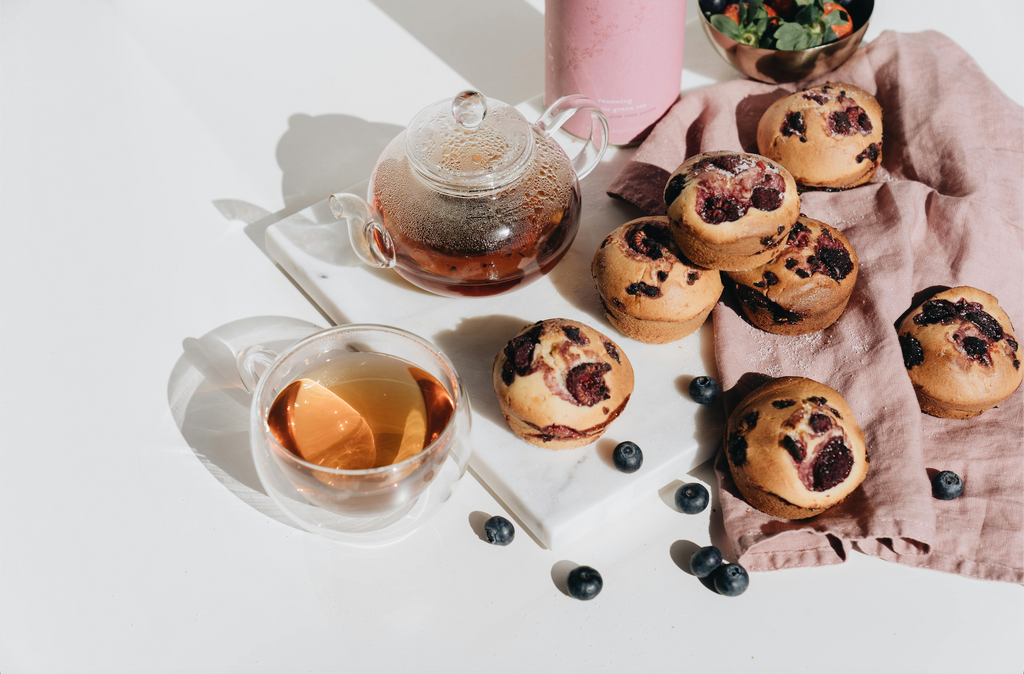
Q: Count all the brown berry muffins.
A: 7